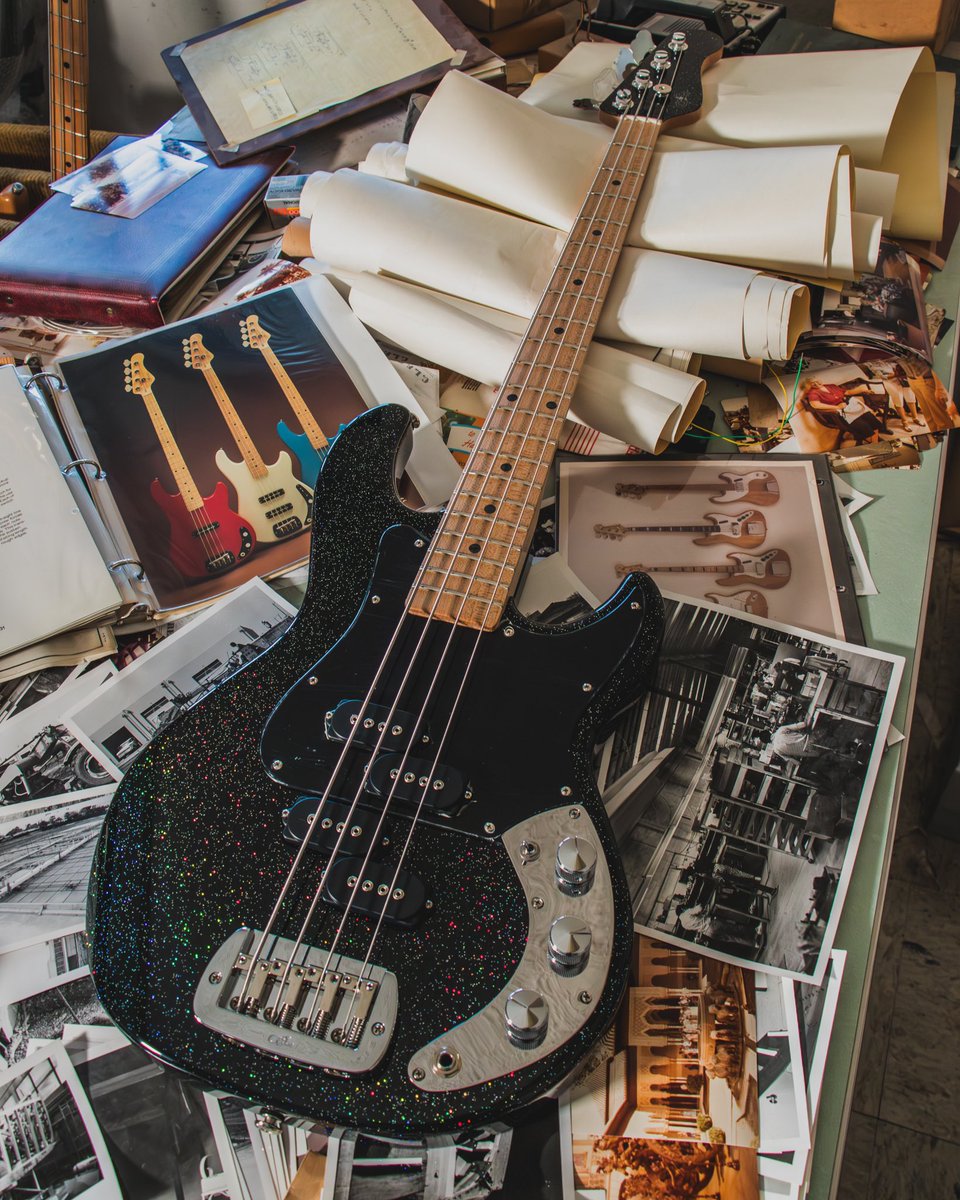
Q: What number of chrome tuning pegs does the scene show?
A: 4